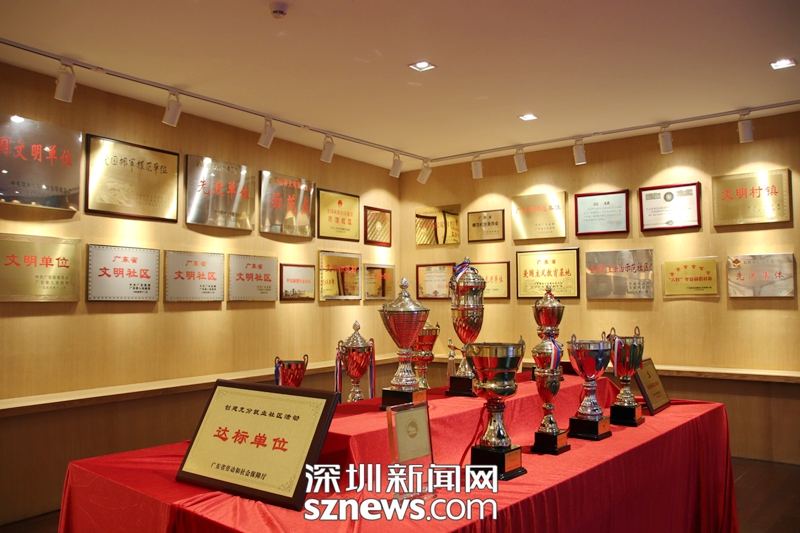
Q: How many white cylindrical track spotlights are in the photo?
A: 11